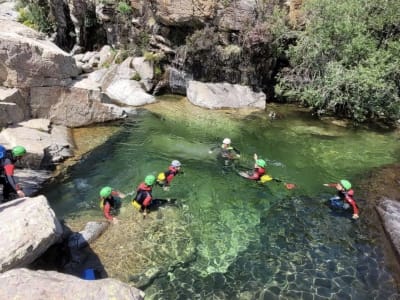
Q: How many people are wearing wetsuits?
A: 7